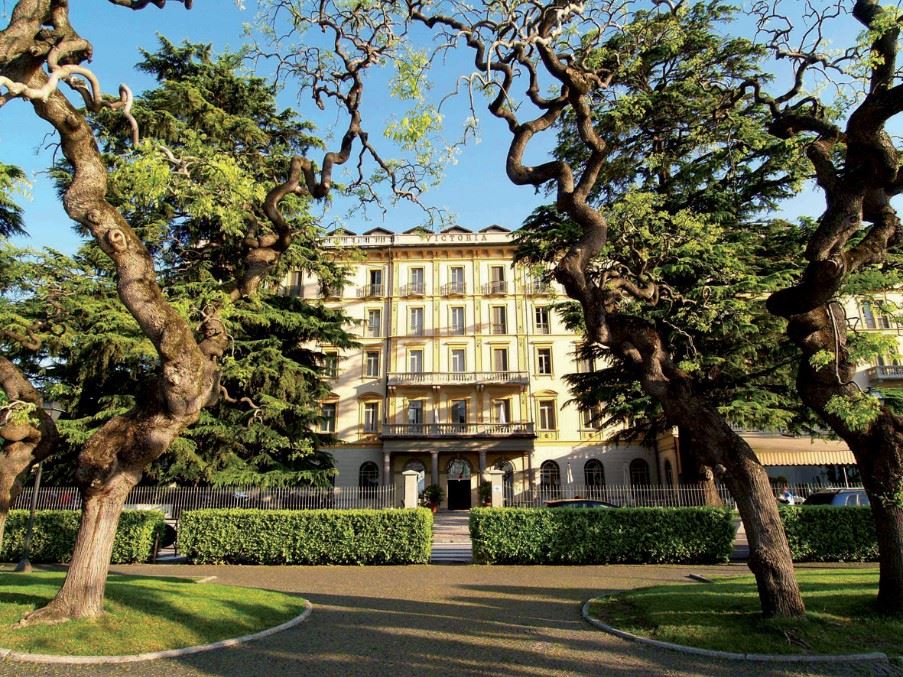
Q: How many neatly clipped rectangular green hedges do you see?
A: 4